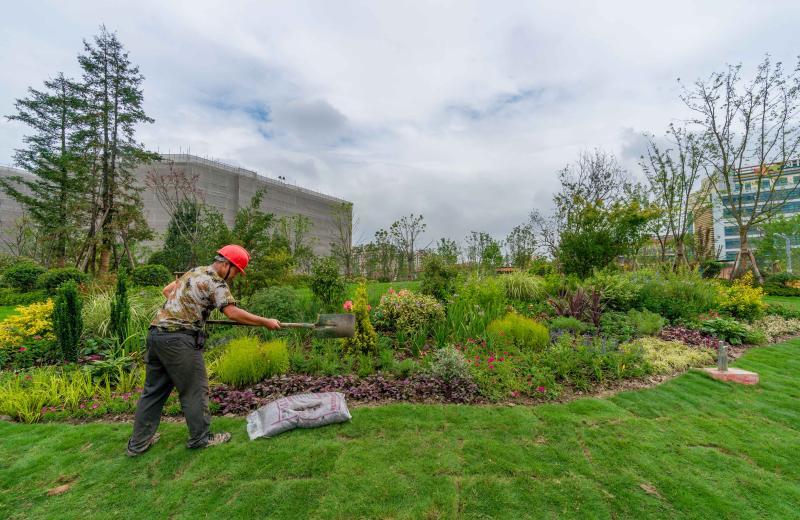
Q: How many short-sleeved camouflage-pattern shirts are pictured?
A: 1